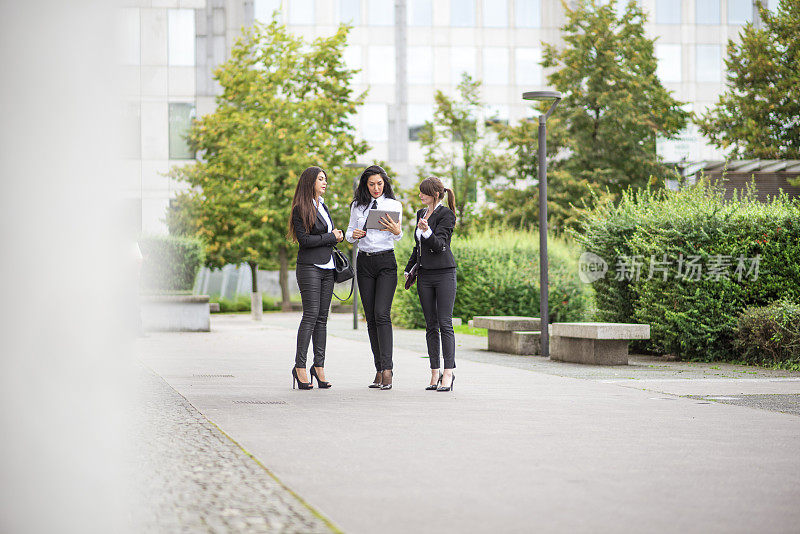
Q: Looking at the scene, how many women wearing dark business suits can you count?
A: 2